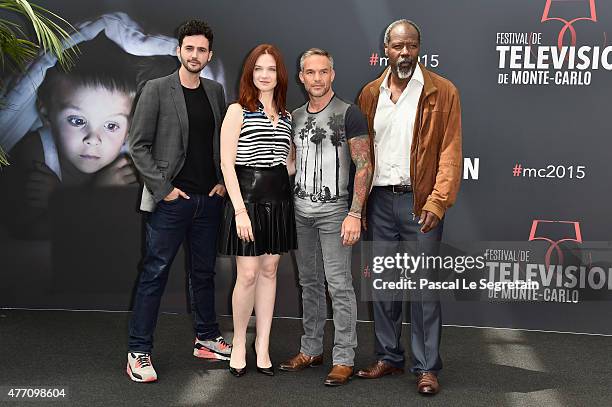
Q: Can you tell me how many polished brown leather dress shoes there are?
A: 4